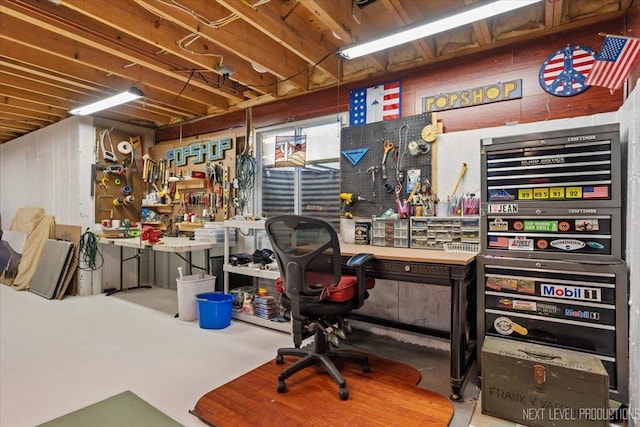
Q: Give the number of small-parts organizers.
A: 2